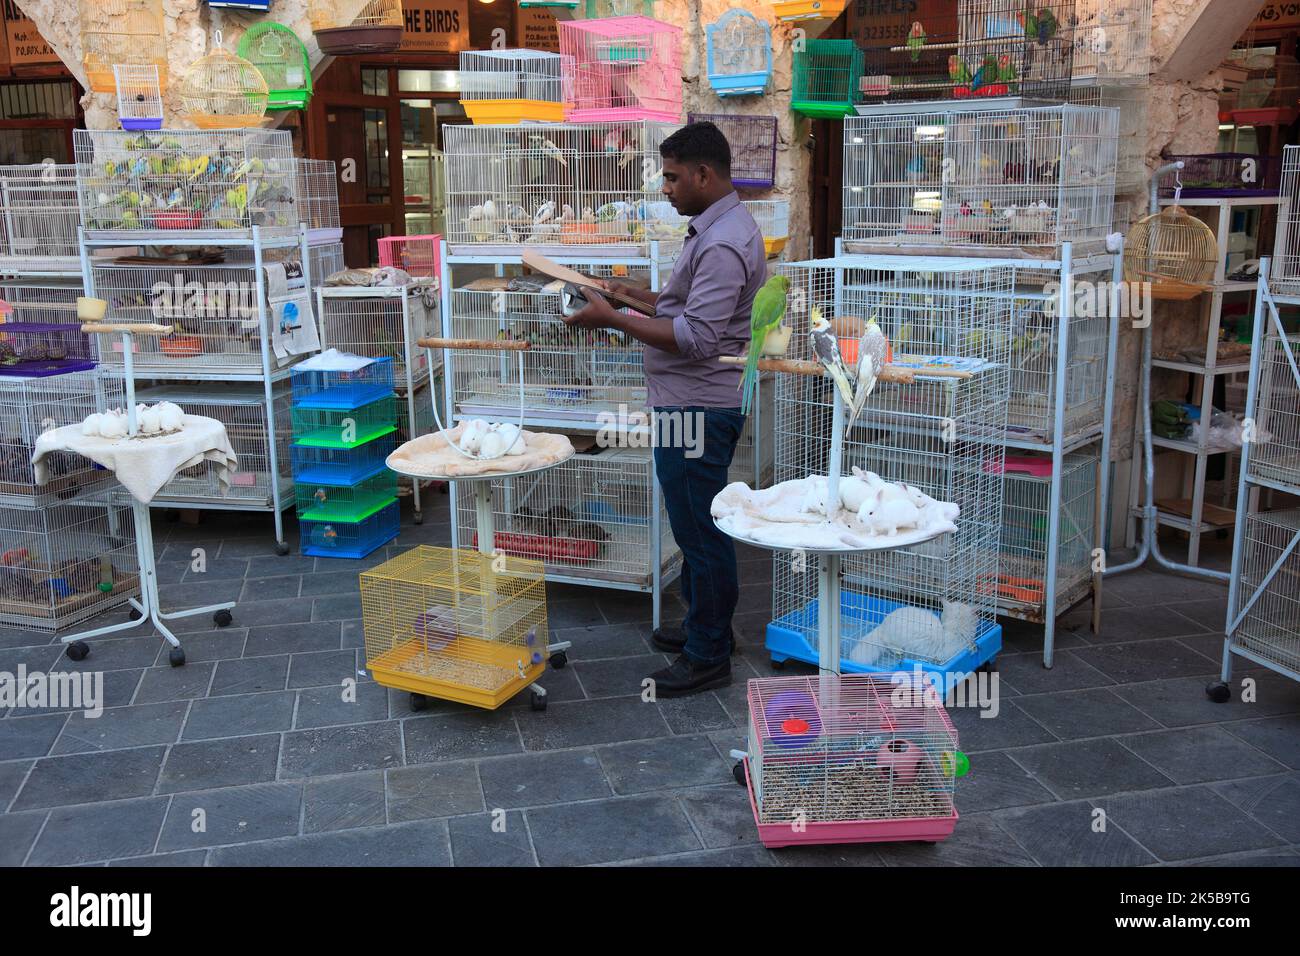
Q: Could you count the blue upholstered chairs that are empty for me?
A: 0